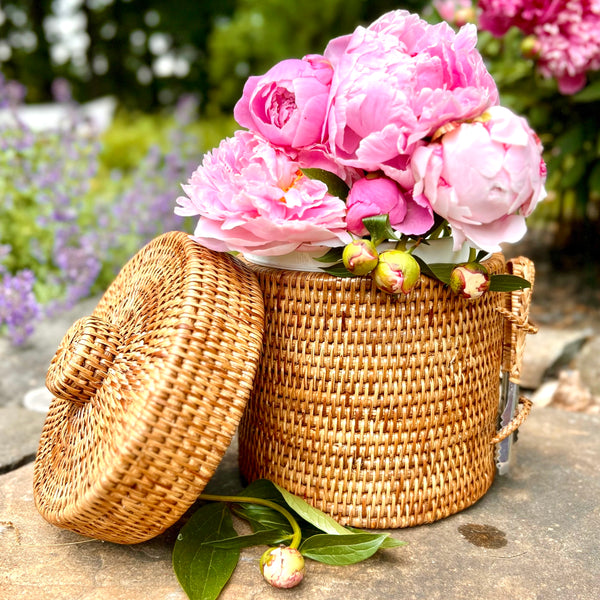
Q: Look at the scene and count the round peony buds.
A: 4